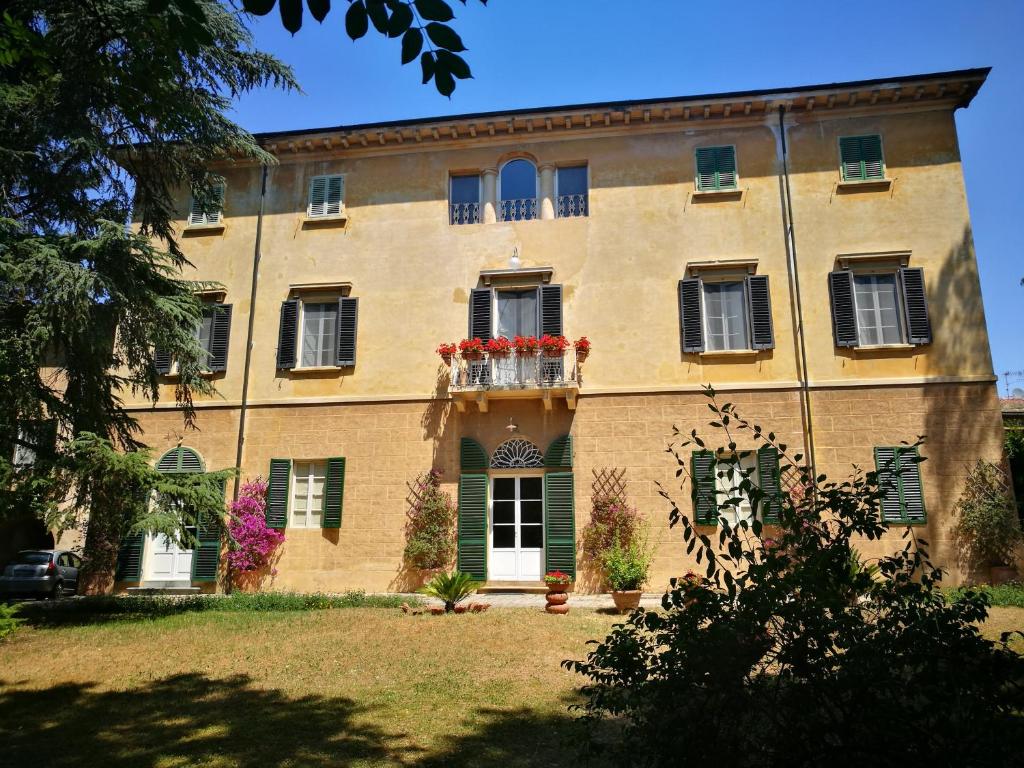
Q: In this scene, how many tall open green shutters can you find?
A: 4